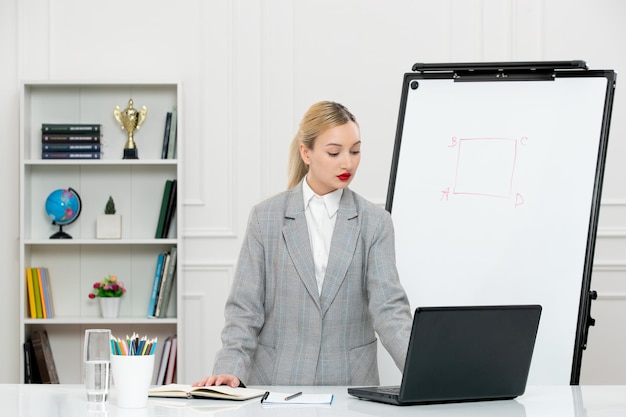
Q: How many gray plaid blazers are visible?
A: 1